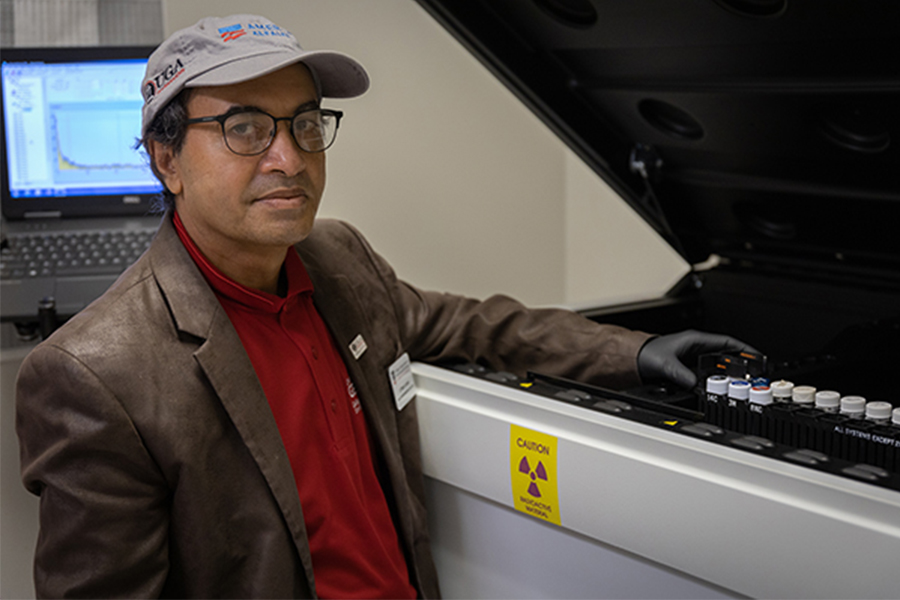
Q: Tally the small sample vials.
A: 9